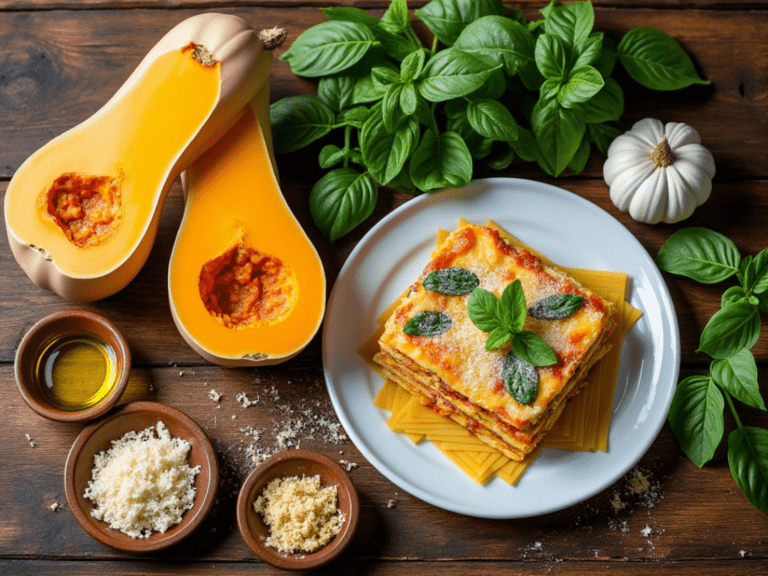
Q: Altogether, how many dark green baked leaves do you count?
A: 4